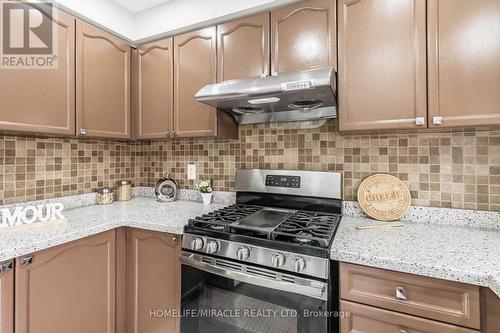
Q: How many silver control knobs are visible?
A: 5